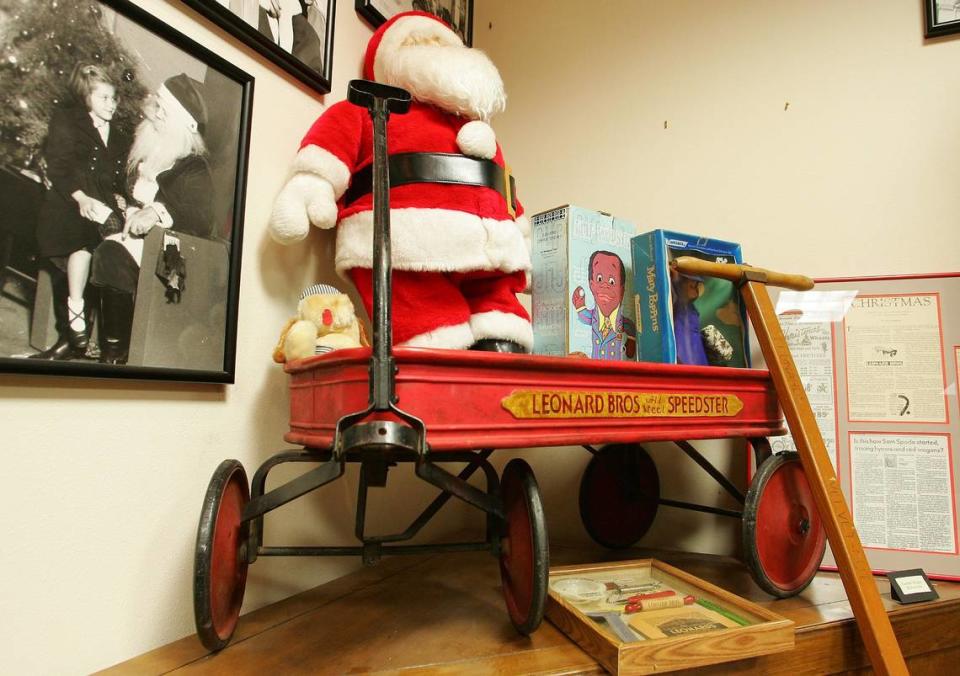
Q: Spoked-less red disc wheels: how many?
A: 4